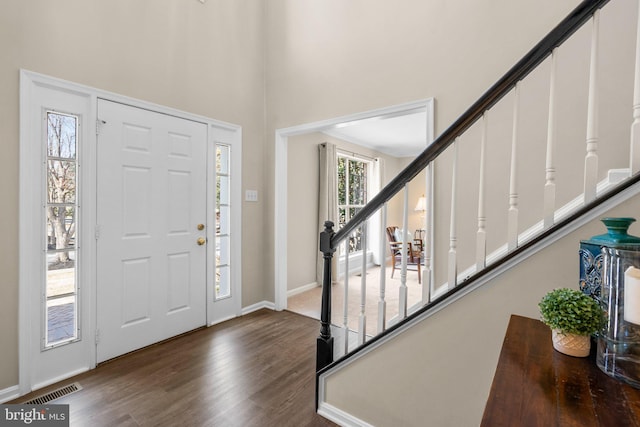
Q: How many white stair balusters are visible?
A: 11